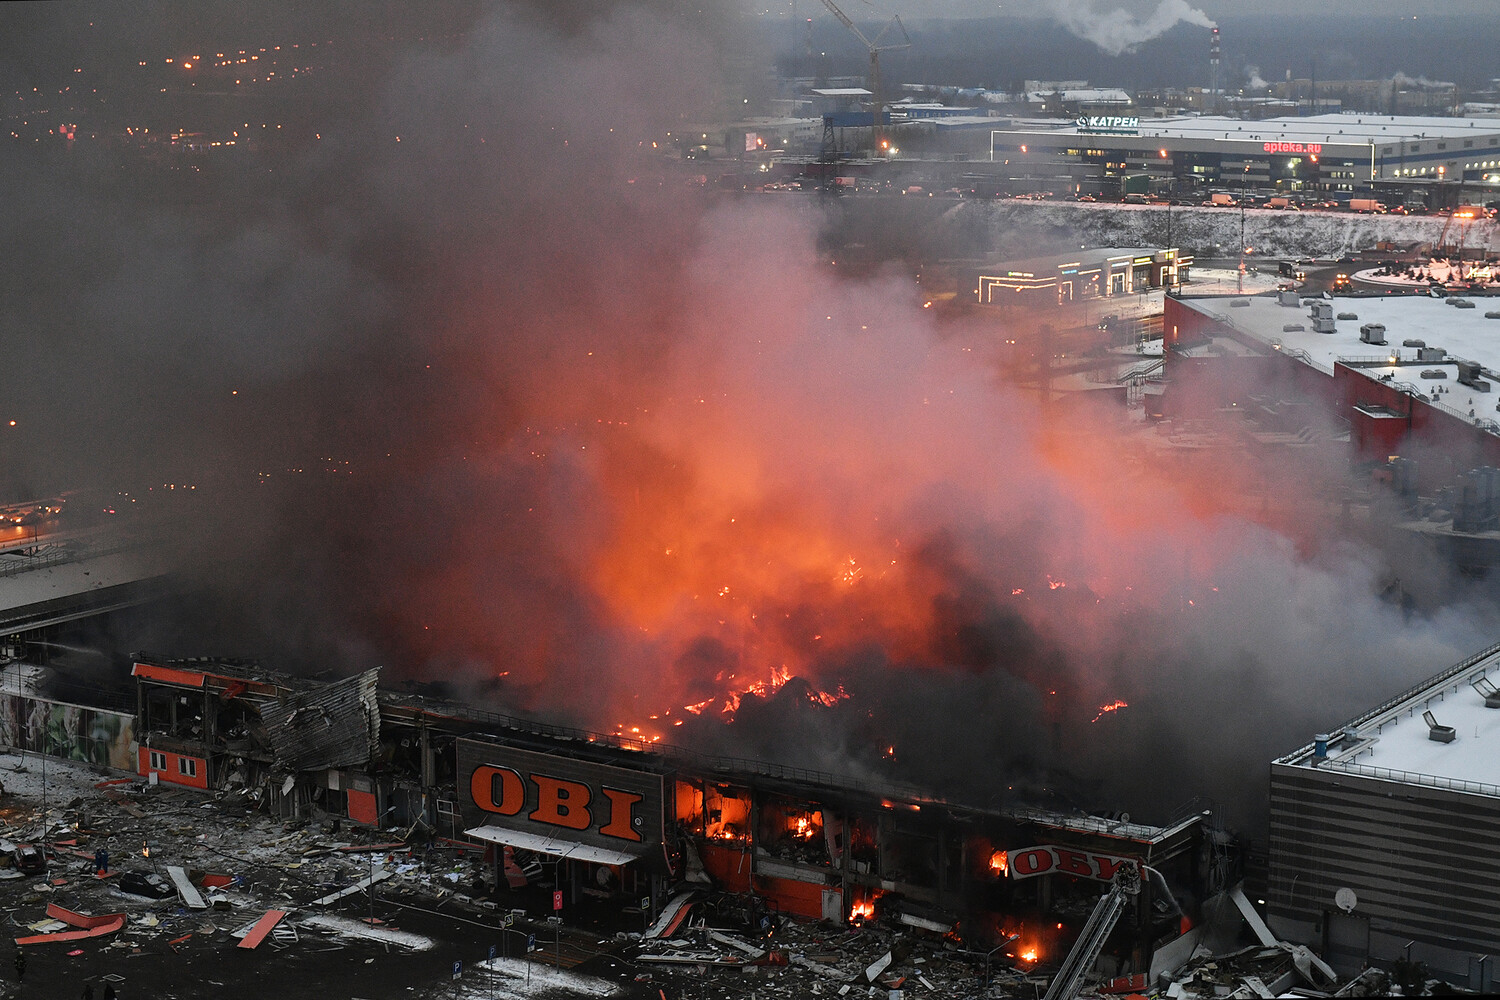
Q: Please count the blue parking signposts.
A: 3